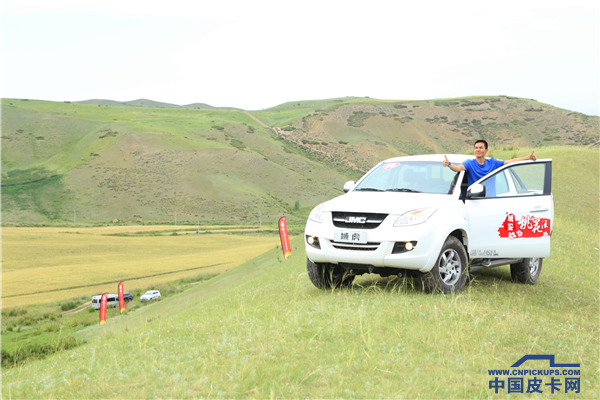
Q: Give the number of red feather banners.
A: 3